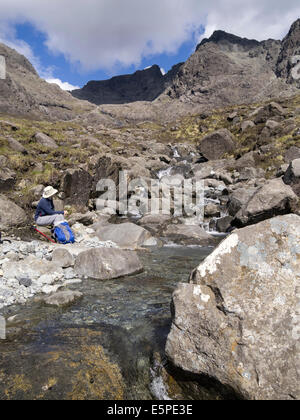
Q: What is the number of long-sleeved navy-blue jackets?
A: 1